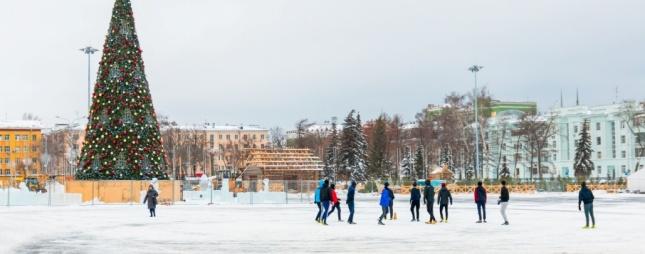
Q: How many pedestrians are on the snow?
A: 13